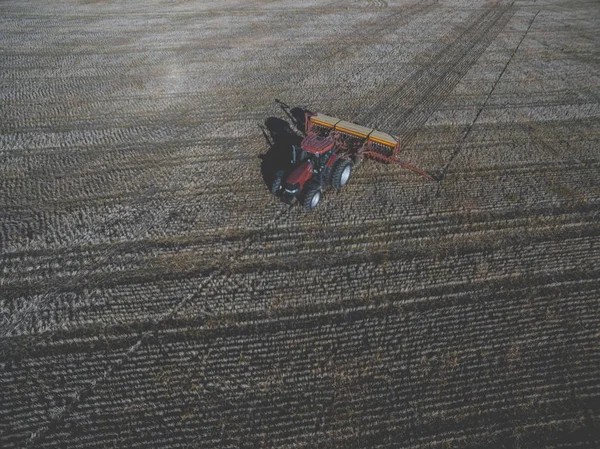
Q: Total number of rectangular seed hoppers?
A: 3